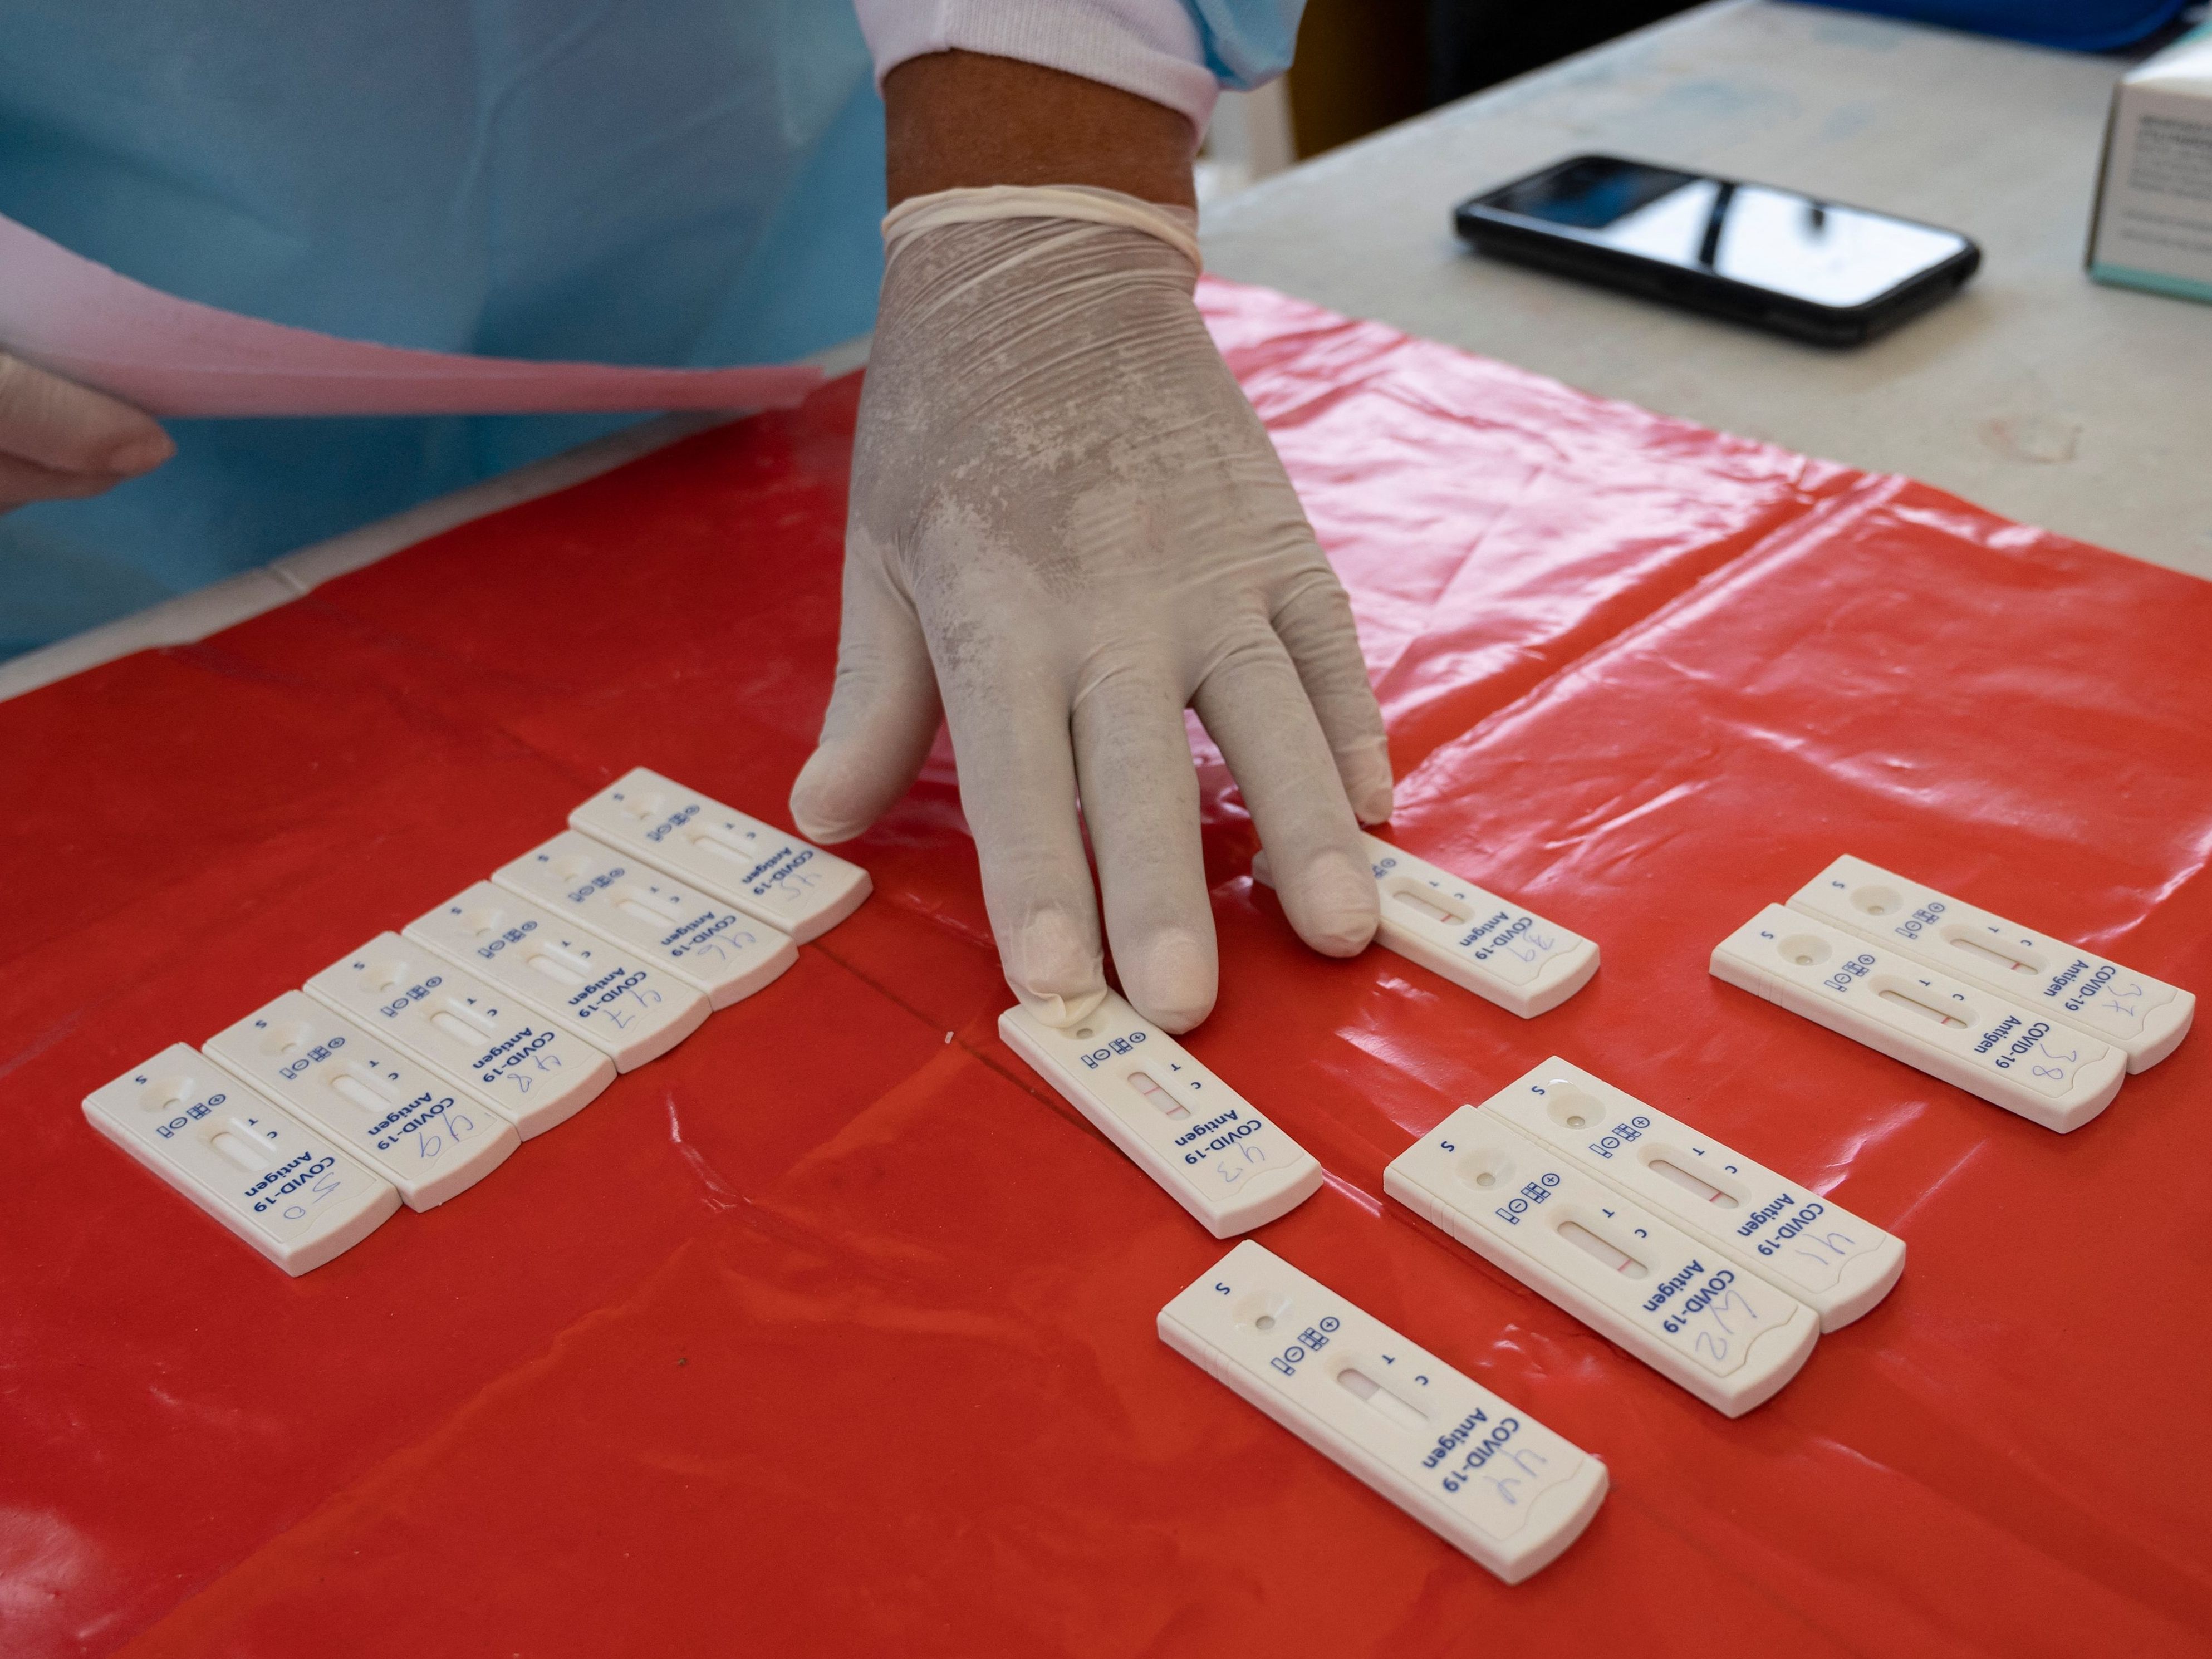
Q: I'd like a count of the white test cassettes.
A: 13